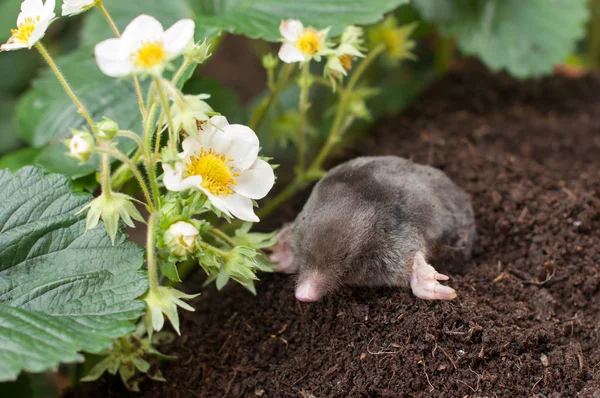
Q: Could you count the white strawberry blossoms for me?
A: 5